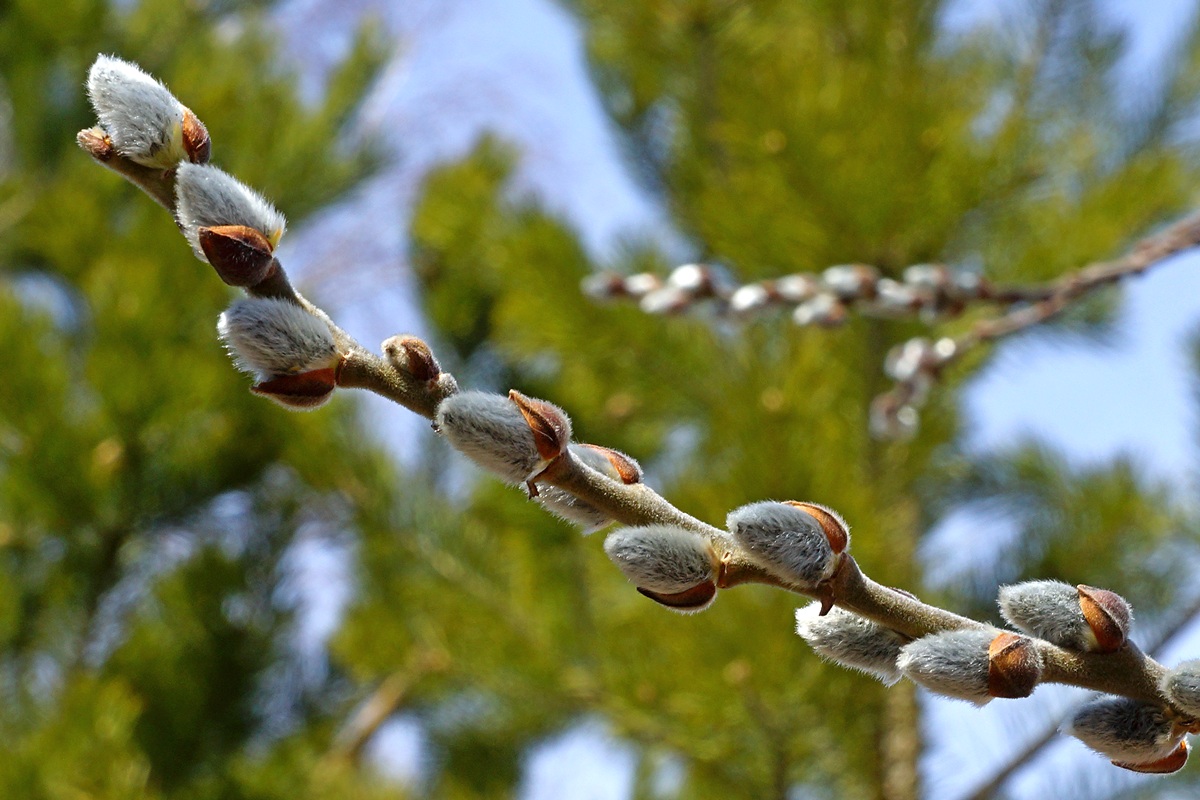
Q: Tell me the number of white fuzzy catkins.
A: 12